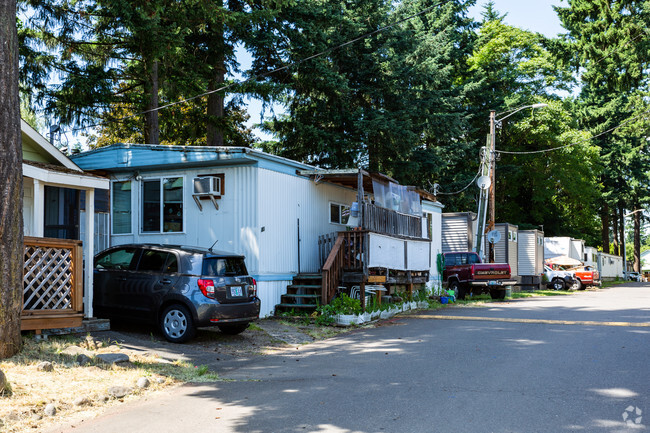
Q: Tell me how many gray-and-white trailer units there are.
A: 3